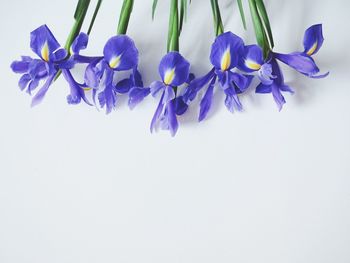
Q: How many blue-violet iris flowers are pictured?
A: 5